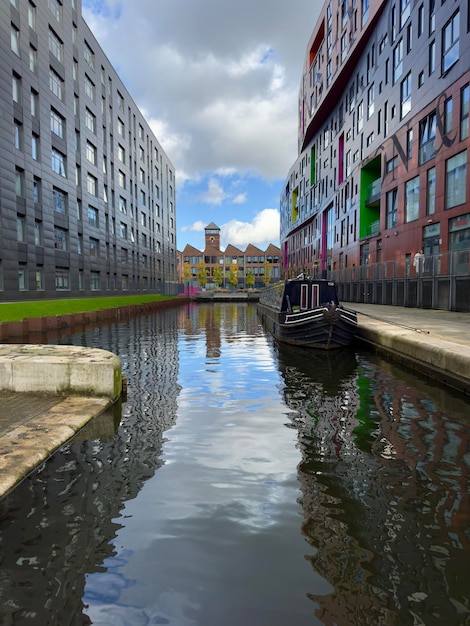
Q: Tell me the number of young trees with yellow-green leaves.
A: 6